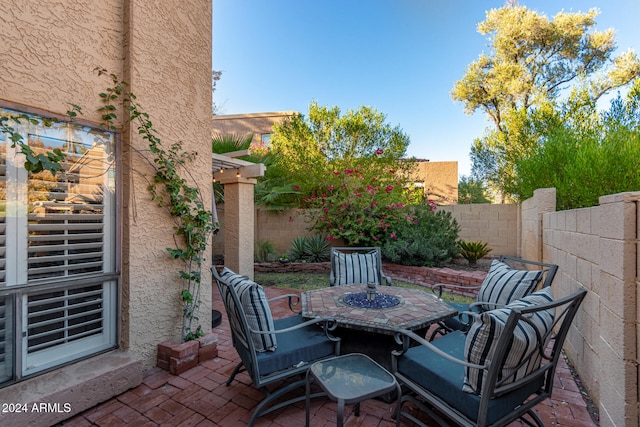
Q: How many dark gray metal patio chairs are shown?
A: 4